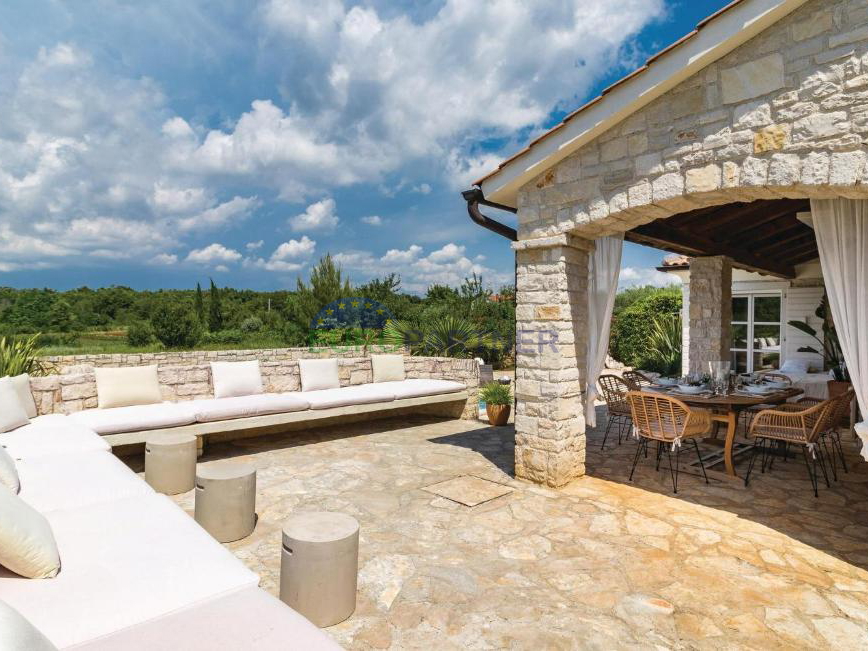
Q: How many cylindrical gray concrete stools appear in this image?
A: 3